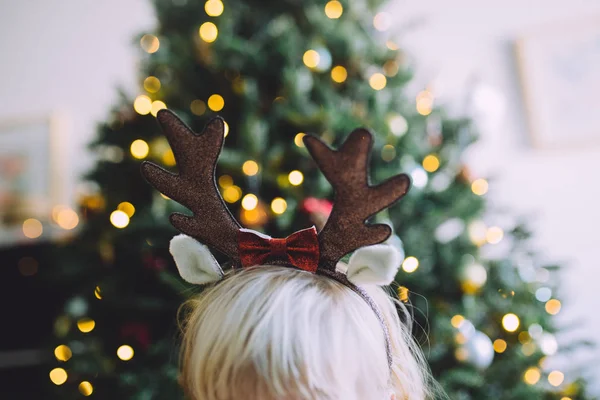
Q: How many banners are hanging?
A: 0